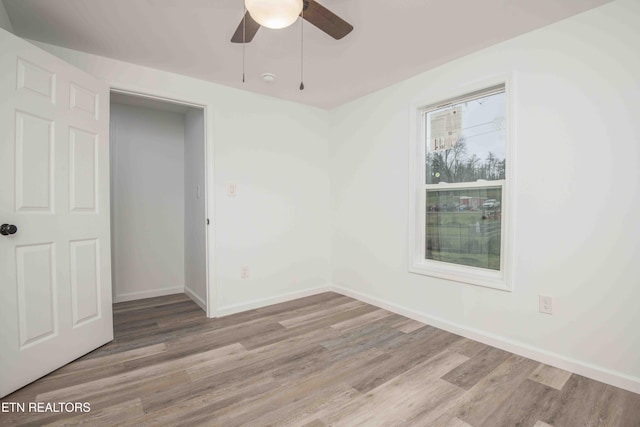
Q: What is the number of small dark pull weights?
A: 2